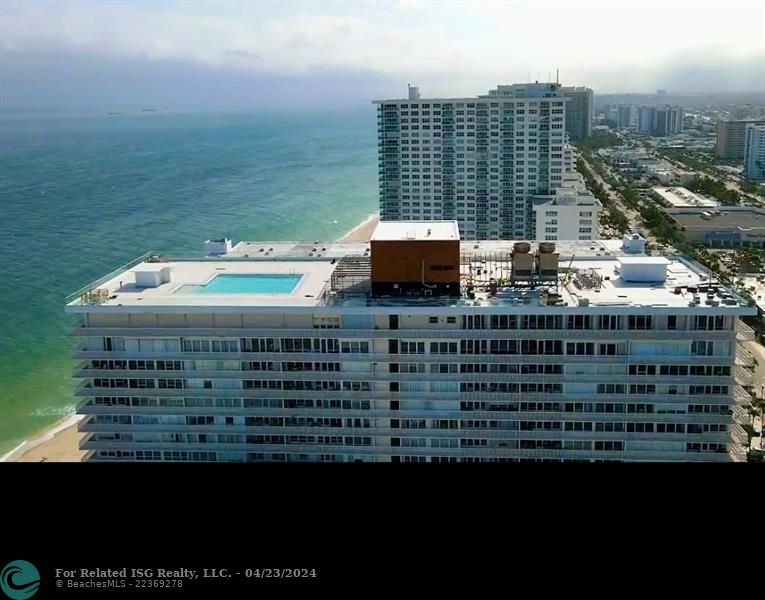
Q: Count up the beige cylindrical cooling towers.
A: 2